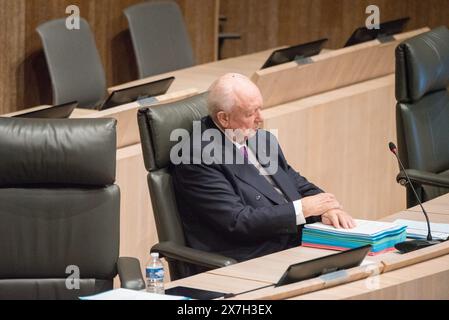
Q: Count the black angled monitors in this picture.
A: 5